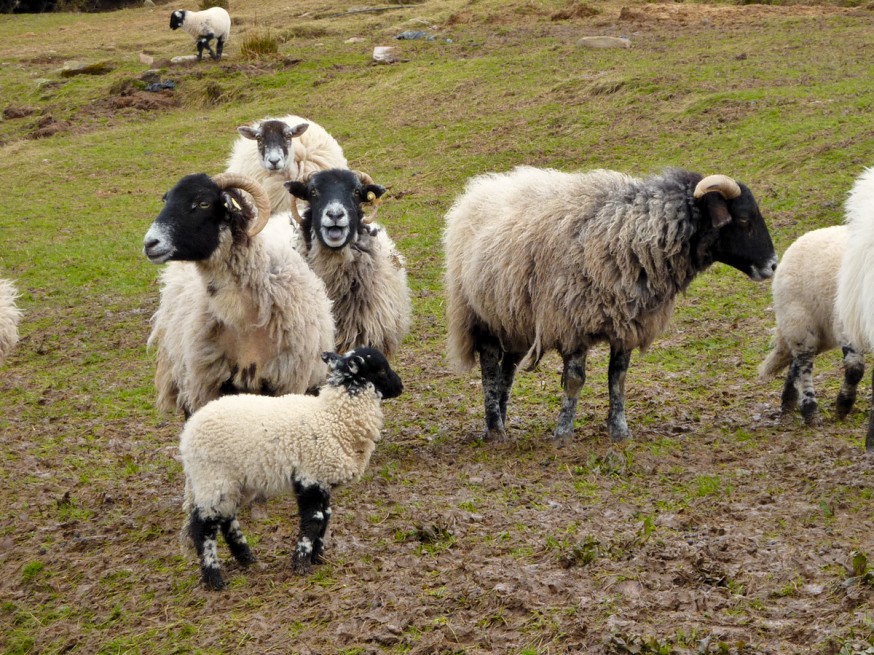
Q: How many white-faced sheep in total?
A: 0